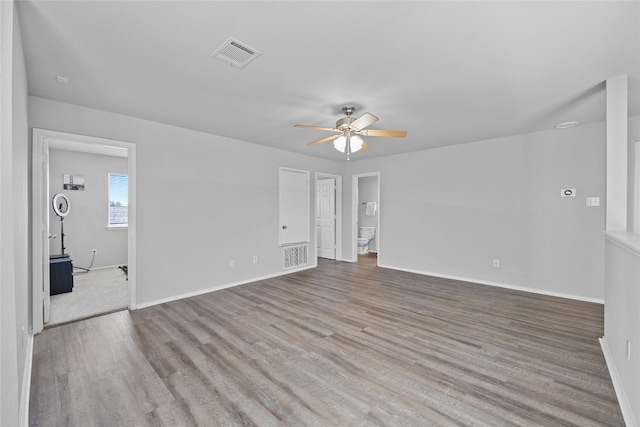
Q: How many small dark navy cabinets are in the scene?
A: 1